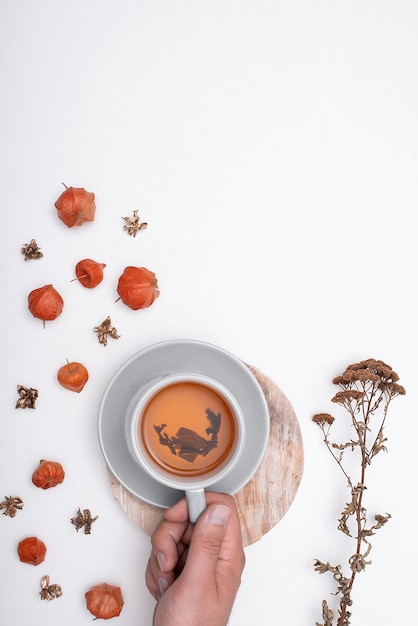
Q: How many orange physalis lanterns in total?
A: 8